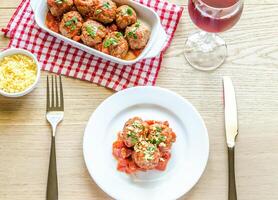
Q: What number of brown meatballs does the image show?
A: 11